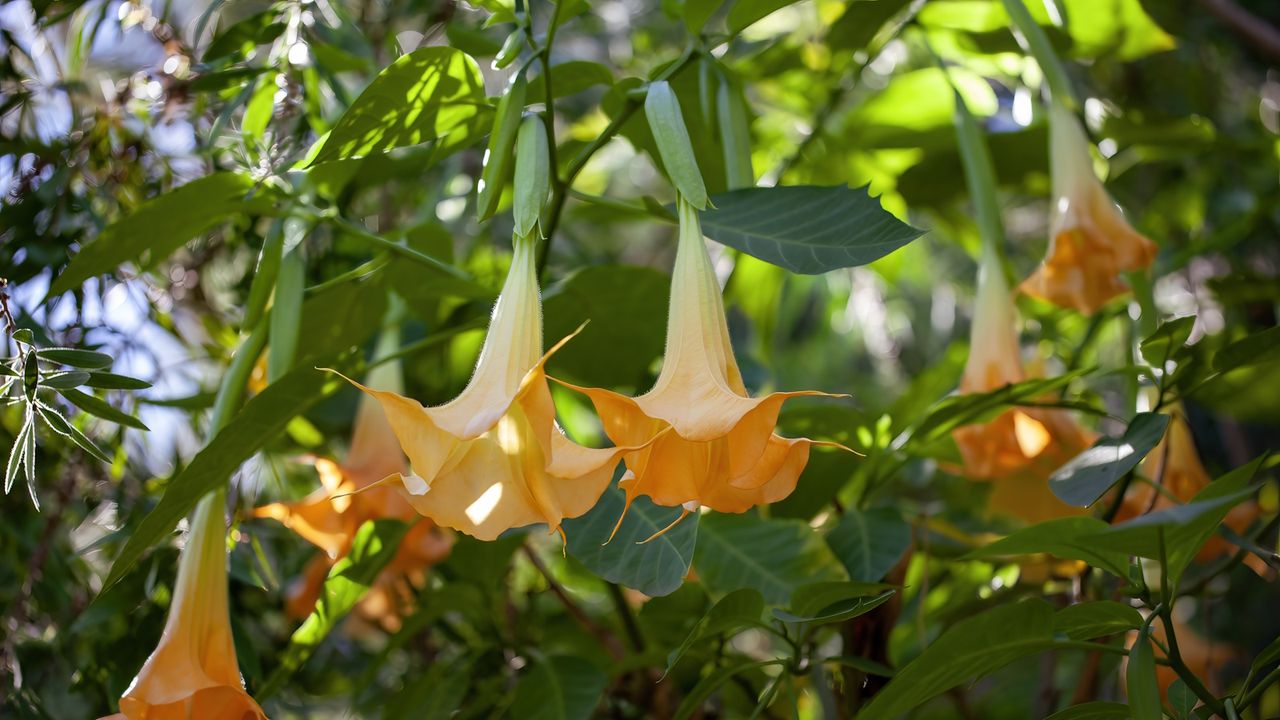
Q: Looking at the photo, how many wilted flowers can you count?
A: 0